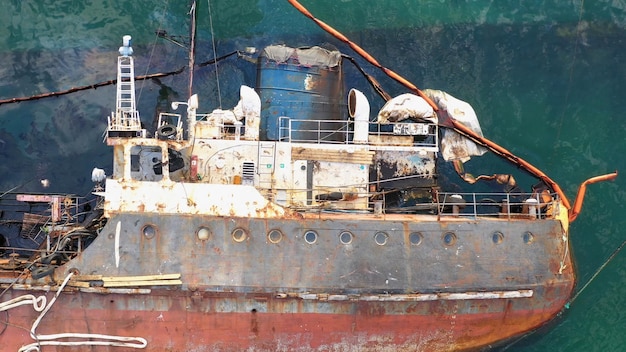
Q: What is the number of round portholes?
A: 11